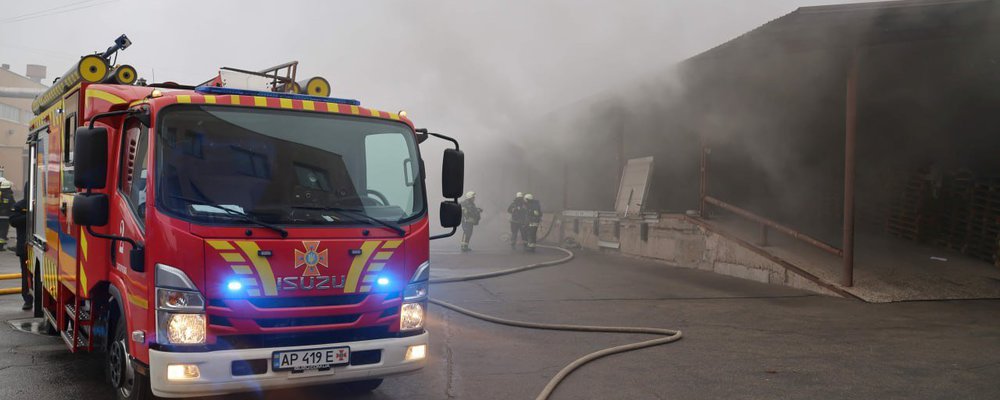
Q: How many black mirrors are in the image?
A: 4